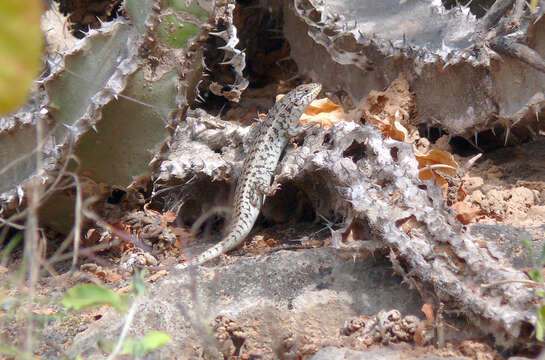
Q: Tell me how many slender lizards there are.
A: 1